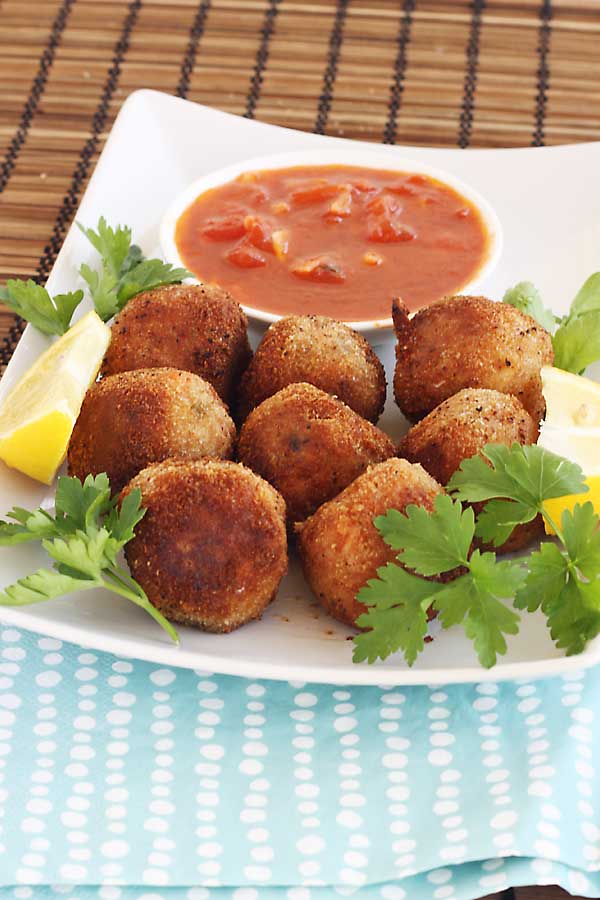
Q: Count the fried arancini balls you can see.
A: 8